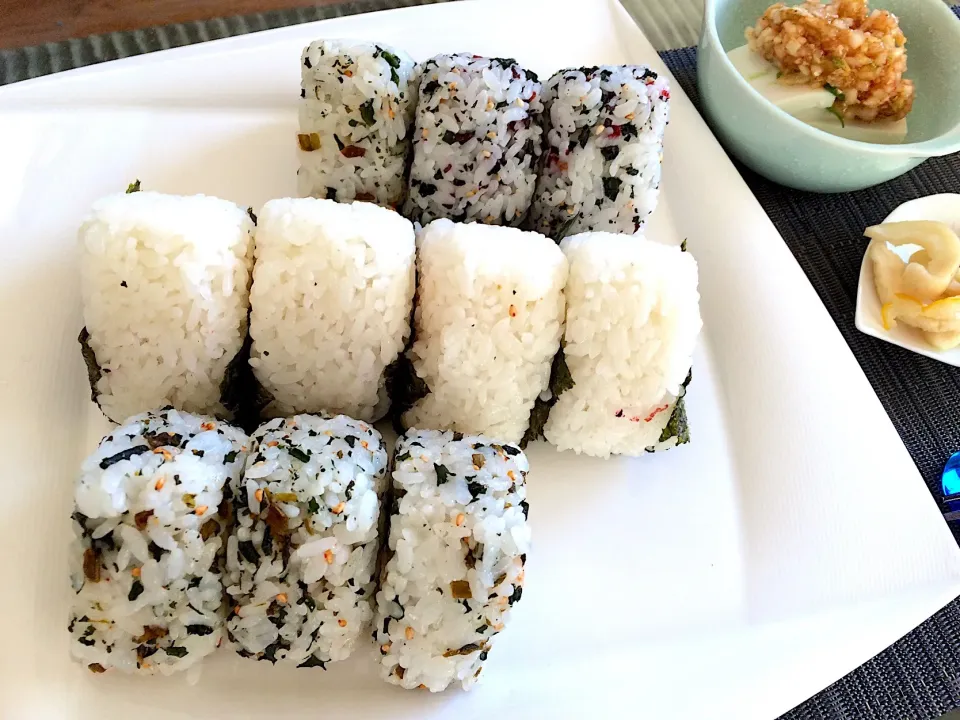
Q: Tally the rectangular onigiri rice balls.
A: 10